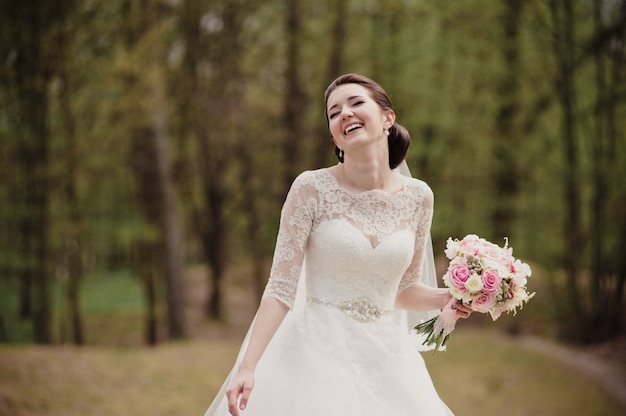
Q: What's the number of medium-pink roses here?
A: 3